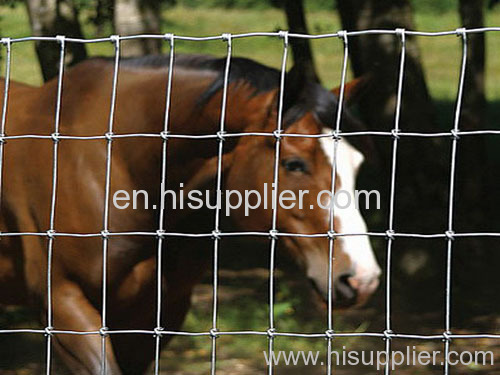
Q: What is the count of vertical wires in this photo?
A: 9